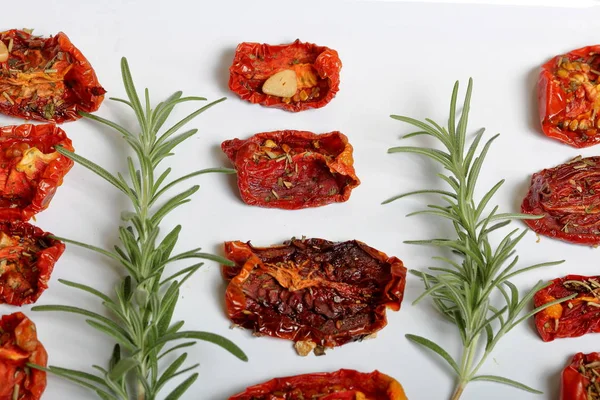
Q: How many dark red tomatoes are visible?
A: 12